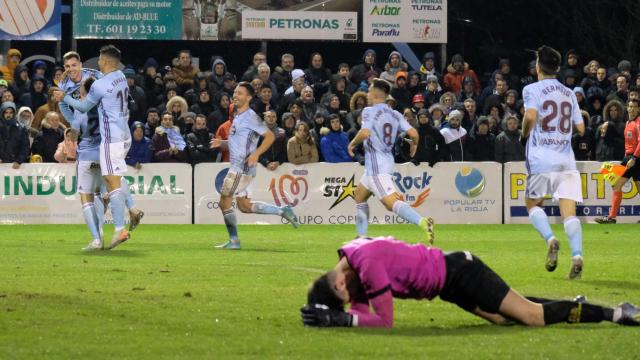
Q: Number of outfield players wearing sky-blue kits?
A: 6